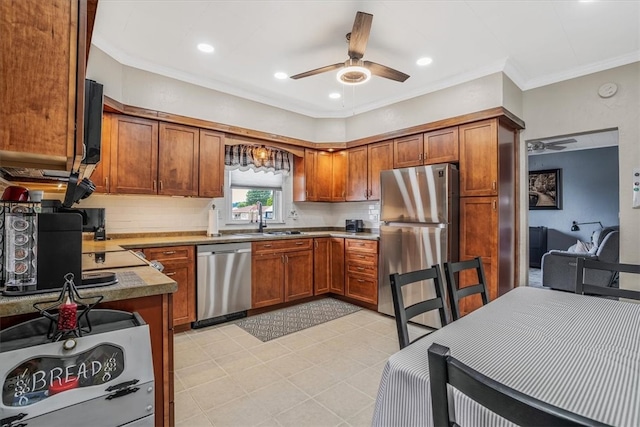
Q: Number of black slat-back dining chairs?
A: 4